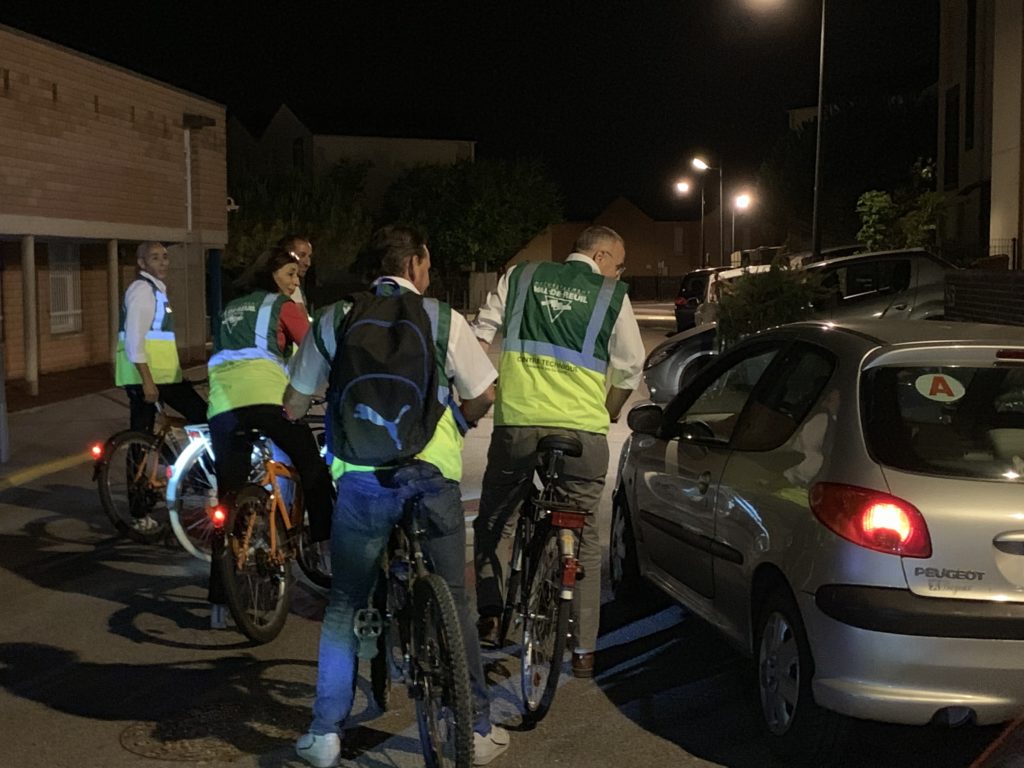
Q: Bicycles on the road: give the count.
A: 5